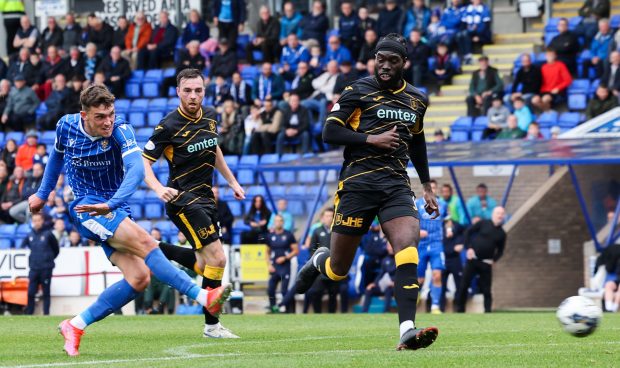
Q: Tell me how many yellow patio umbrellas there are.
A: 0